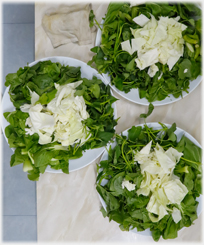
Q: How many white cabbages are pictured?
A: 3